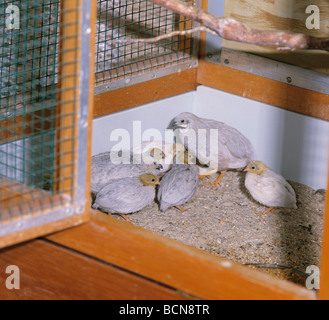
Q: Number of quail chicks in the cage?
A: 5